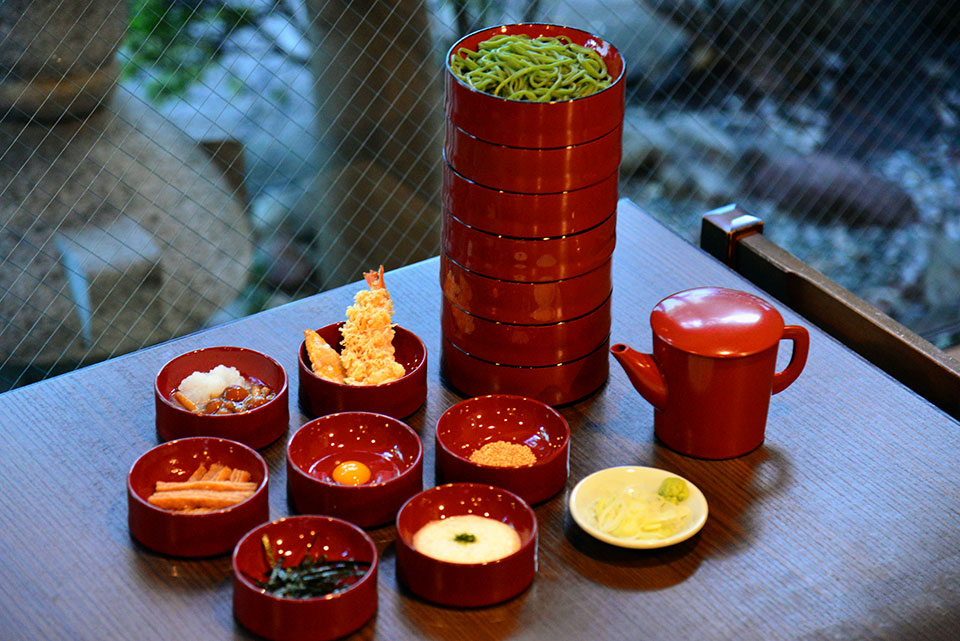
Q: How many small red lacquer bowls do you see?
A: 7